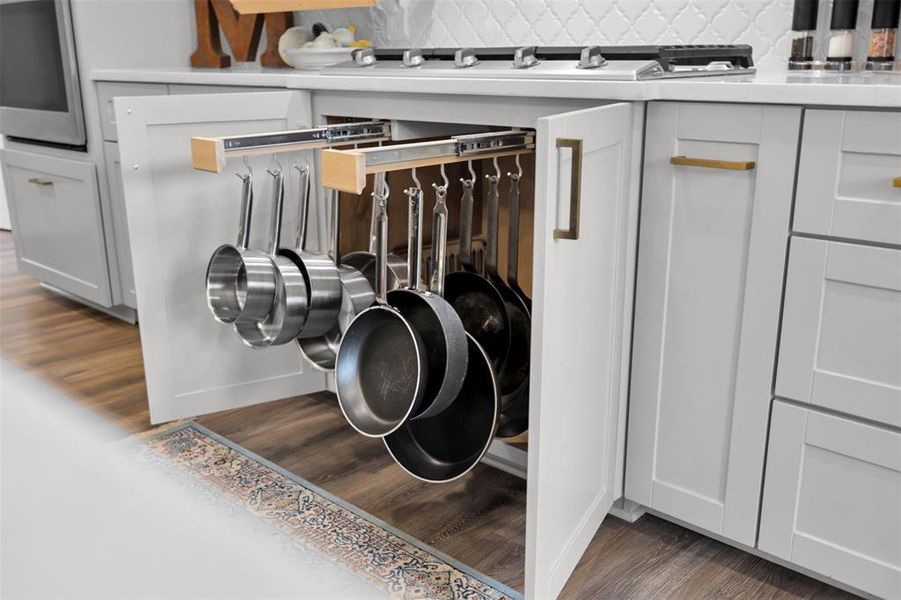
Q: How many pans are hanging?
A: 11